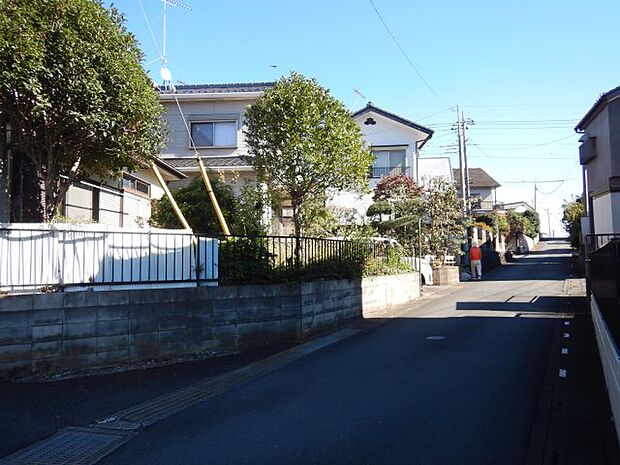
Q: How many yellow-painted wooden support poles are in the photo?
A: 2